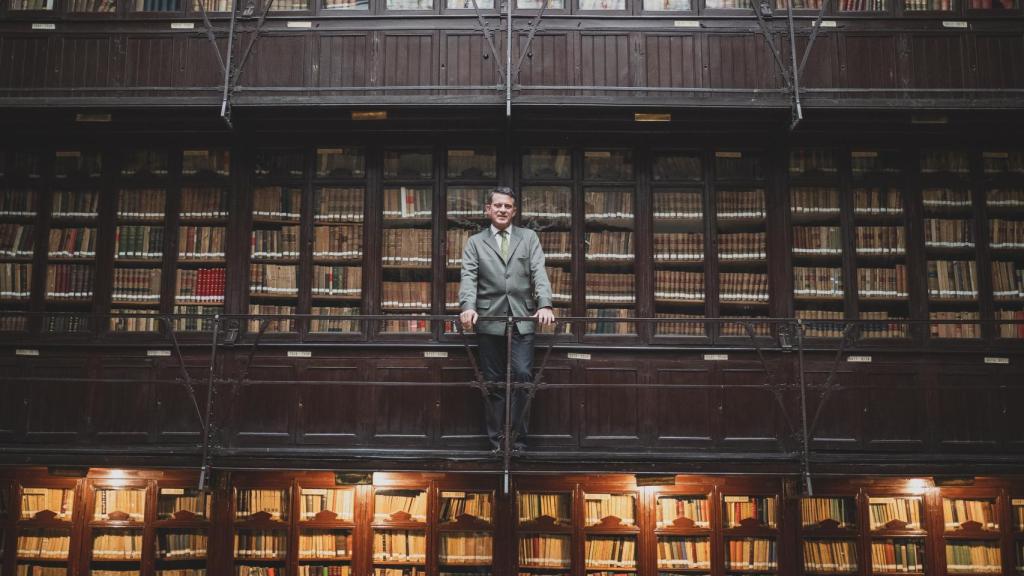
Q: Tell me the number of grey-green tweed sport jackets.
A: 1